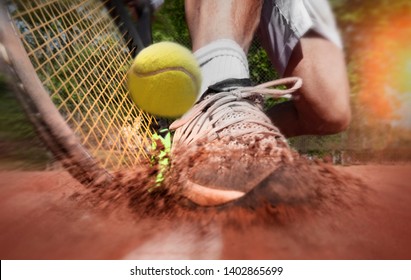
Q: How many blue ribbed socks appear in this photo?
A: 0